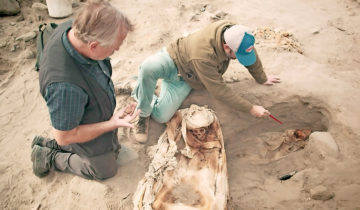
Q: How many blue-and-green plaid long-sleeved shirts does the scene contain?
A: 0